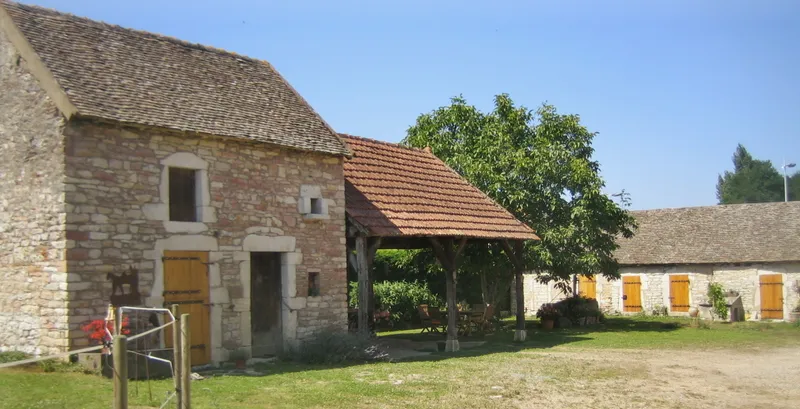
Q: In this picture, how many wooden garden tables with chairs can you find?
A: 1